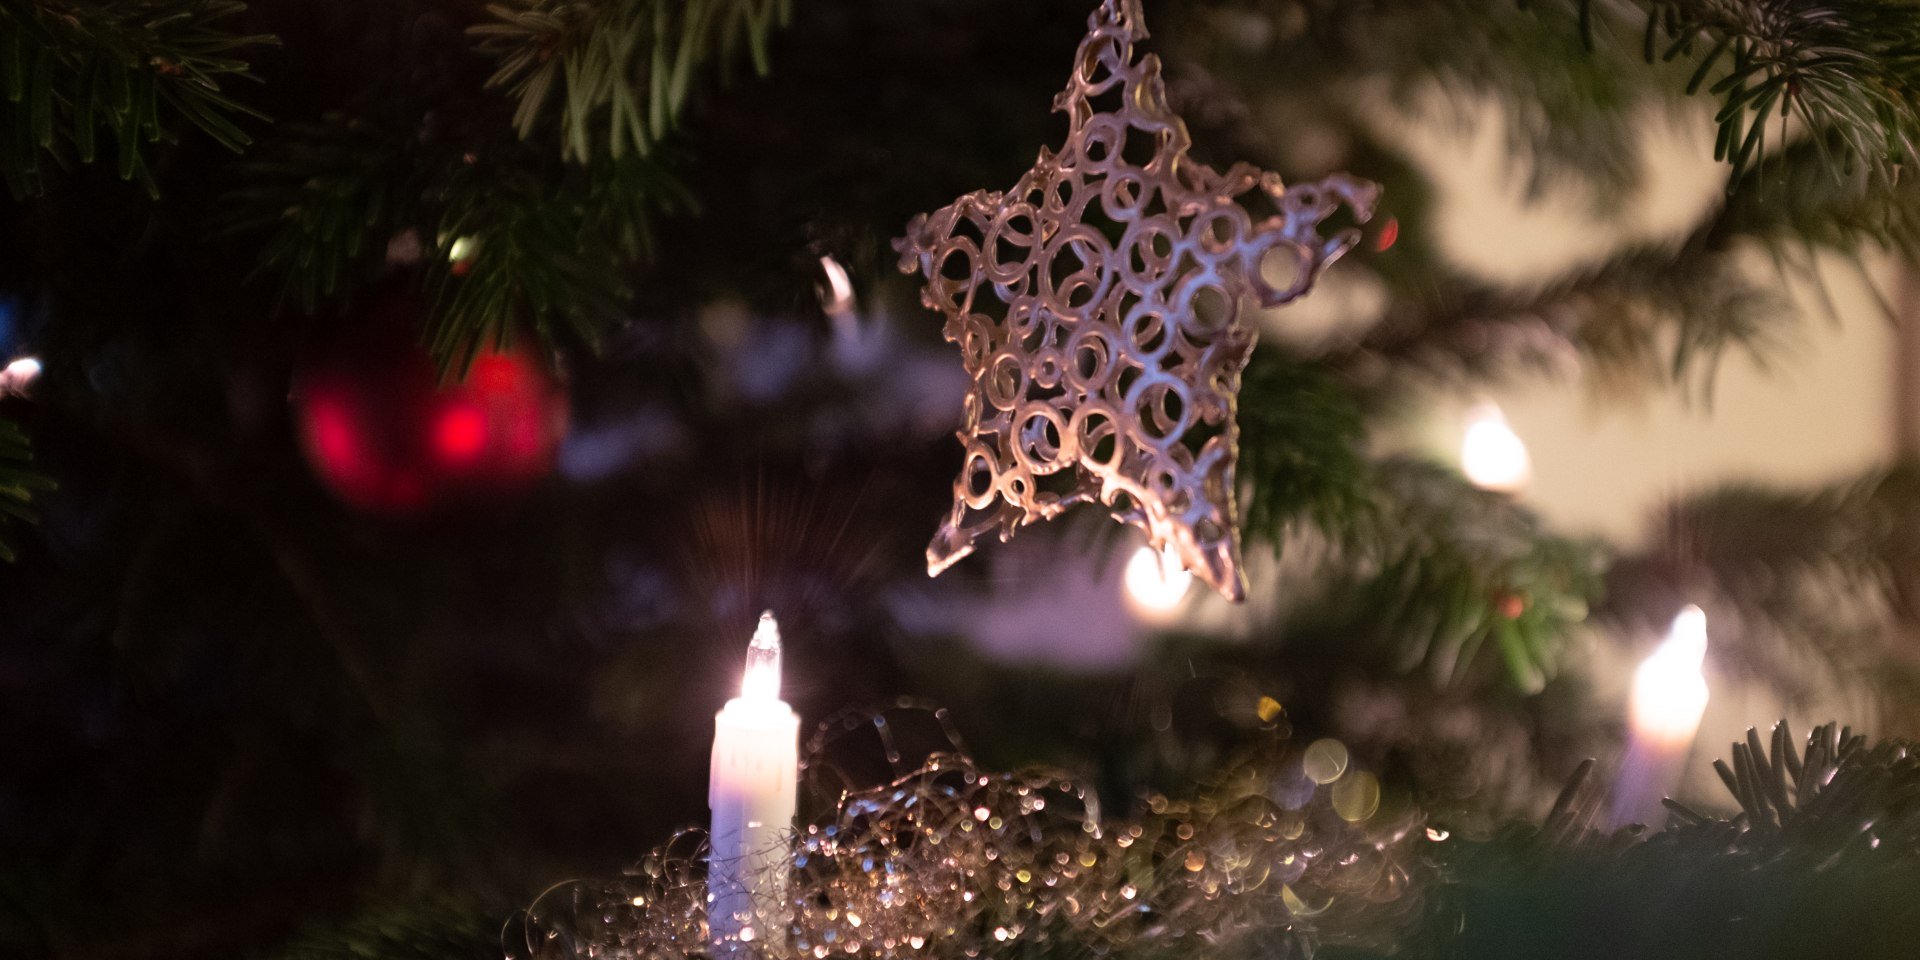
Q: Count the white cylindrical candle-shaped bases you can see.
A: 2